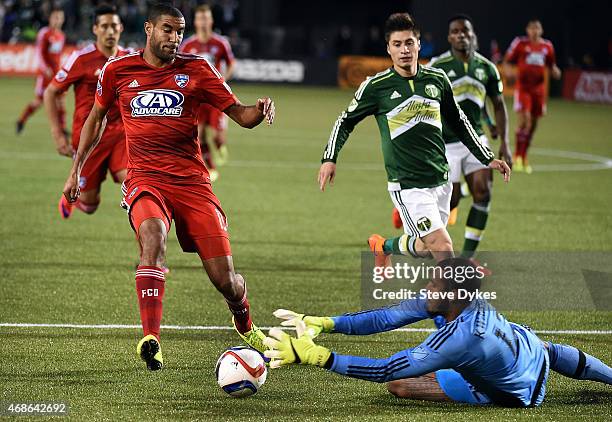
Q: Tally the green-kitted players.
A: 2